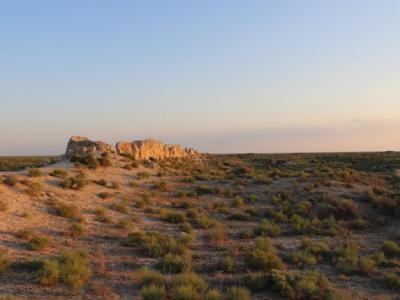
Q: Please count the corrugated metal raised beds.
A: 0